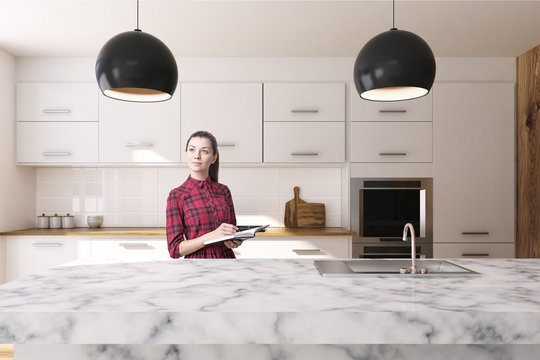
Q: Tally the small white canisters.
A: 3